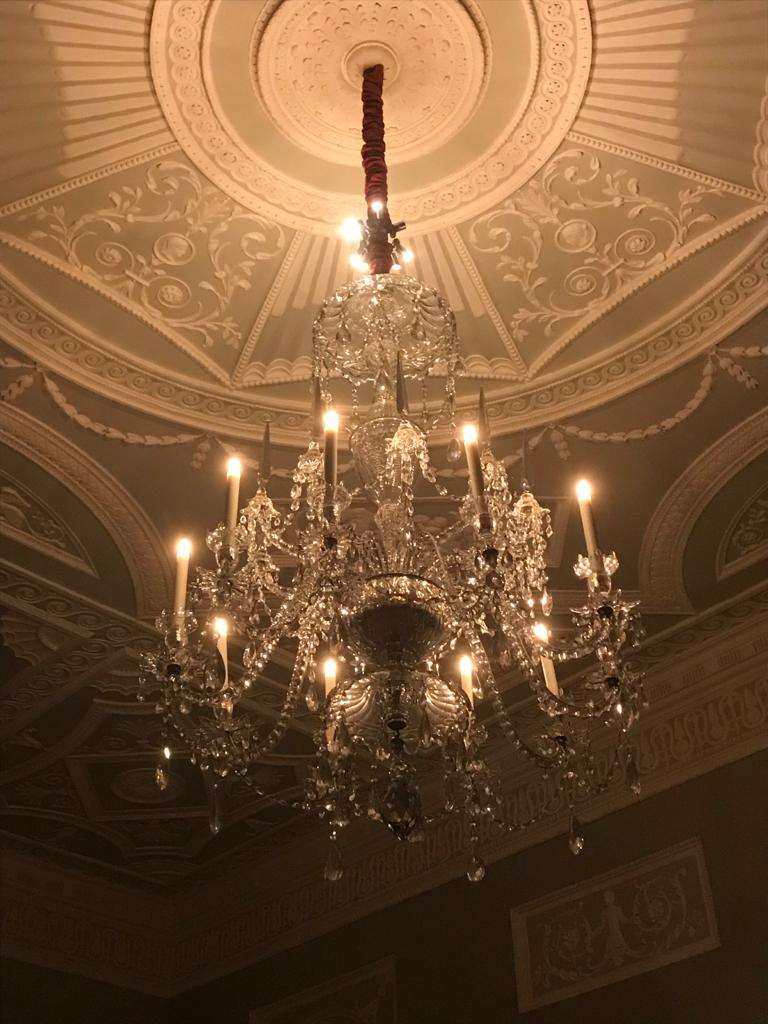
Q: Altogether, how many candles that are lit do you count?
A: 9